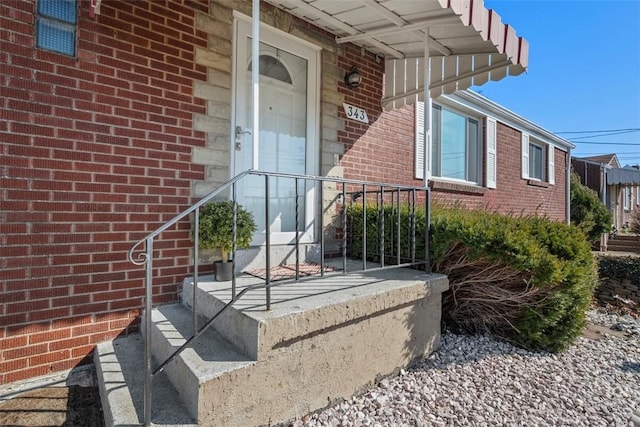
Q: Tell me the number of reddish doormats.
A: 1